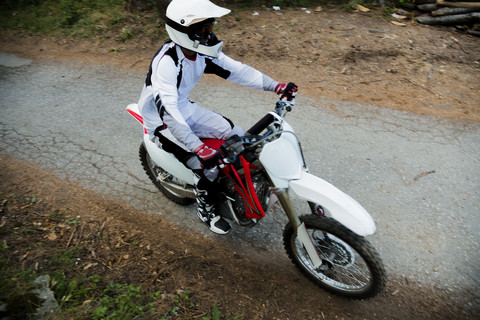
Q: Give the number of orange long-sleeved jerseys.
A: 0